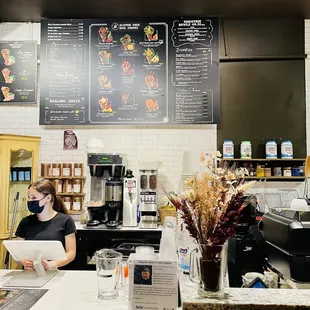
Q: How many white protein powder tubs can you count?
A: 4